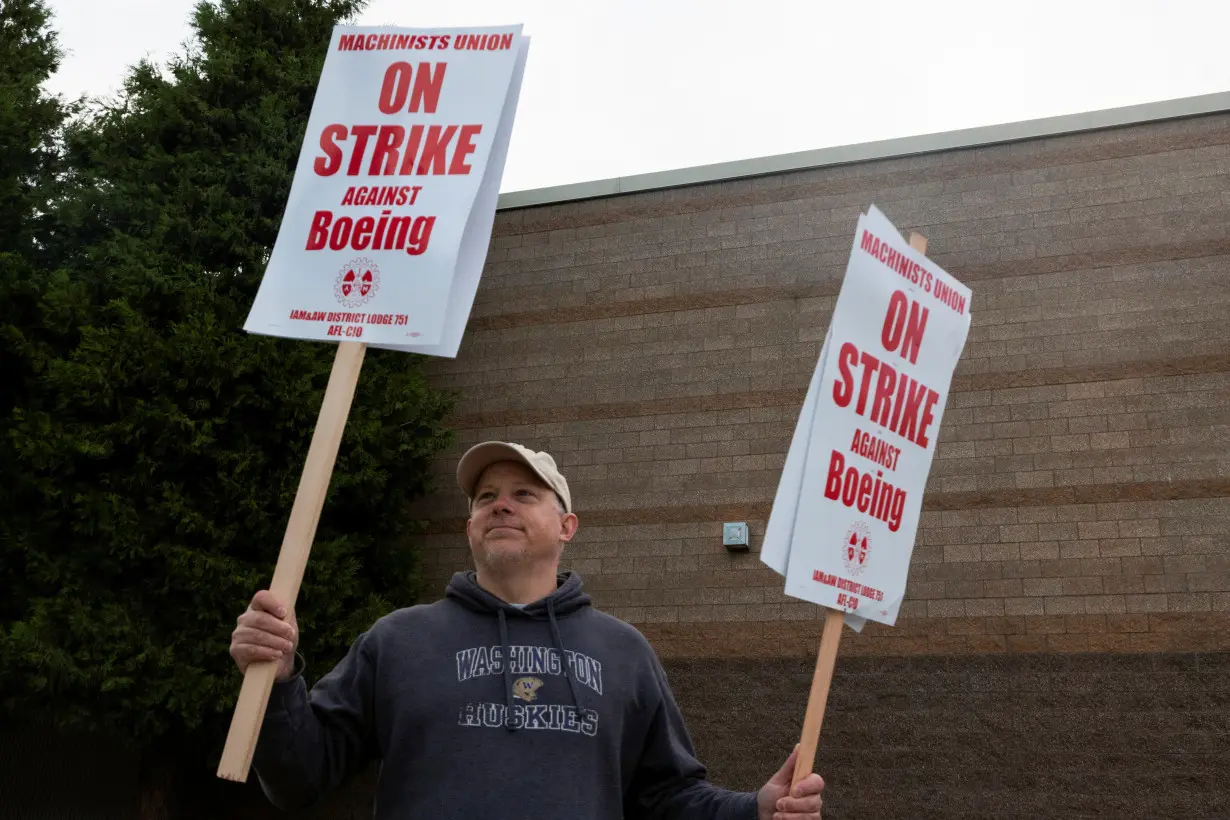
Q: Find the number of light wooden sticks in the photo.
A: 2